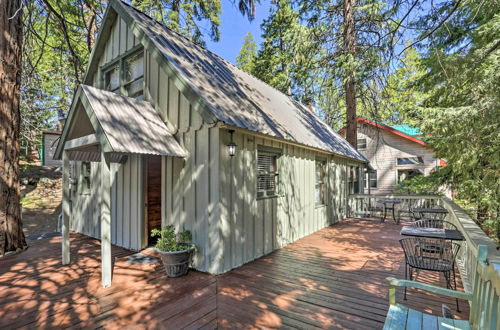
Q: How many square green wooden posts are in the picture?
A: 2